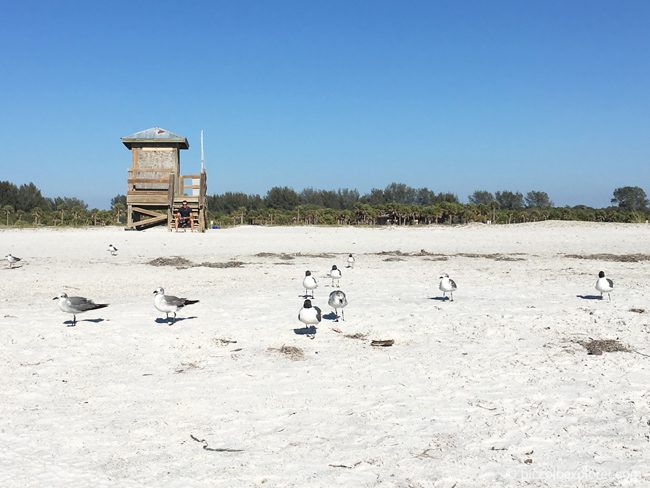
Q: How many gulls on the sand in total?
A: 11